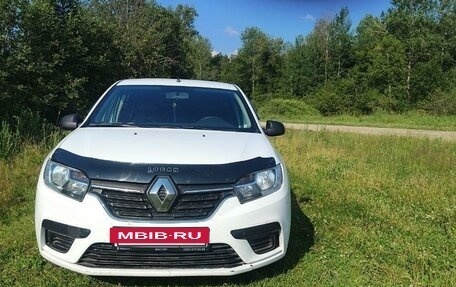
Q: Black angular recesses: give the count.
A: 2